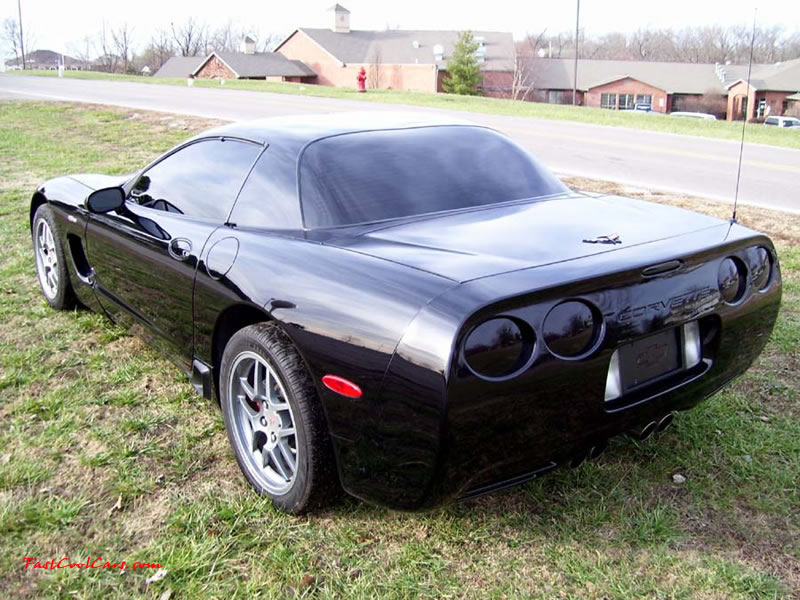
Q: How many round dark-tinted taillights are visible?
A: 4